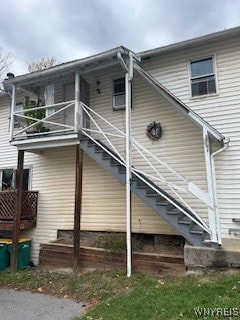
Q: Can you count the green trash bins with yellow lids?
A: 2